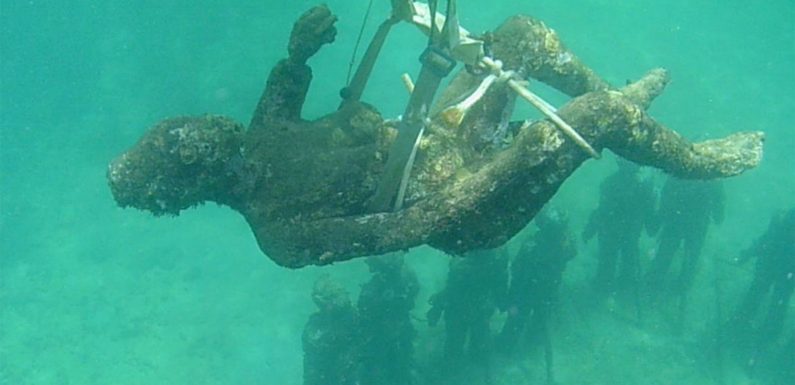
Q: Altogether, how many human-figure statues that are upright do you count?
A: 7